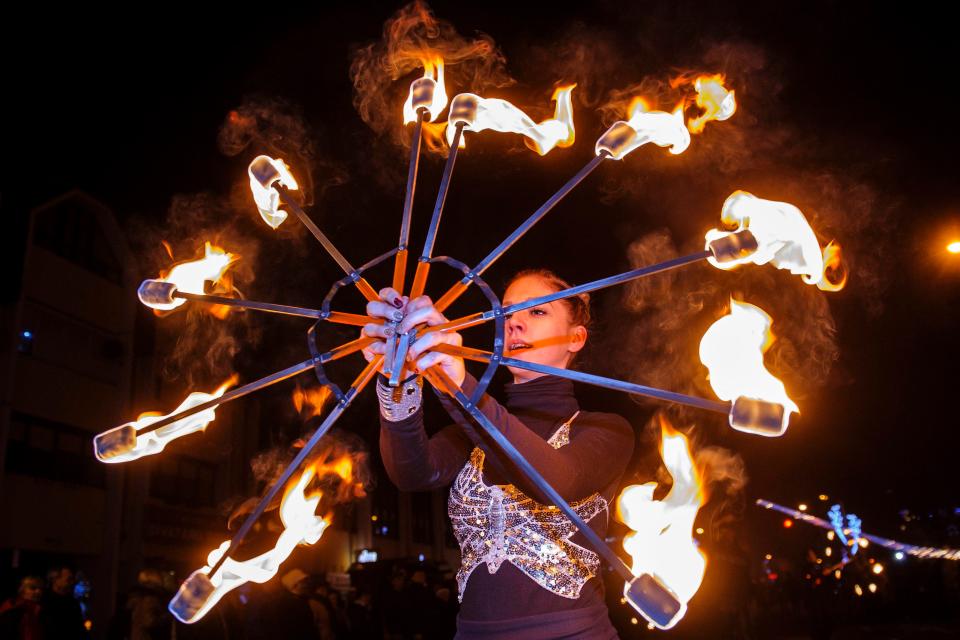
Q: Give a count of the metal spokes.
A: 10